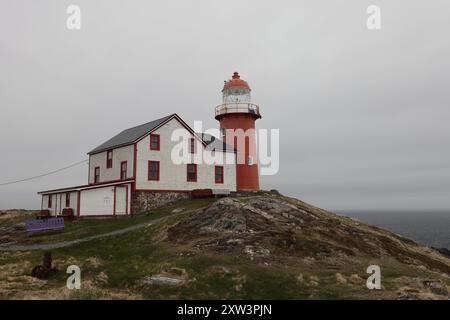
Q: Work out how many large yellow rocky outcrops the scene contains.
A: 0